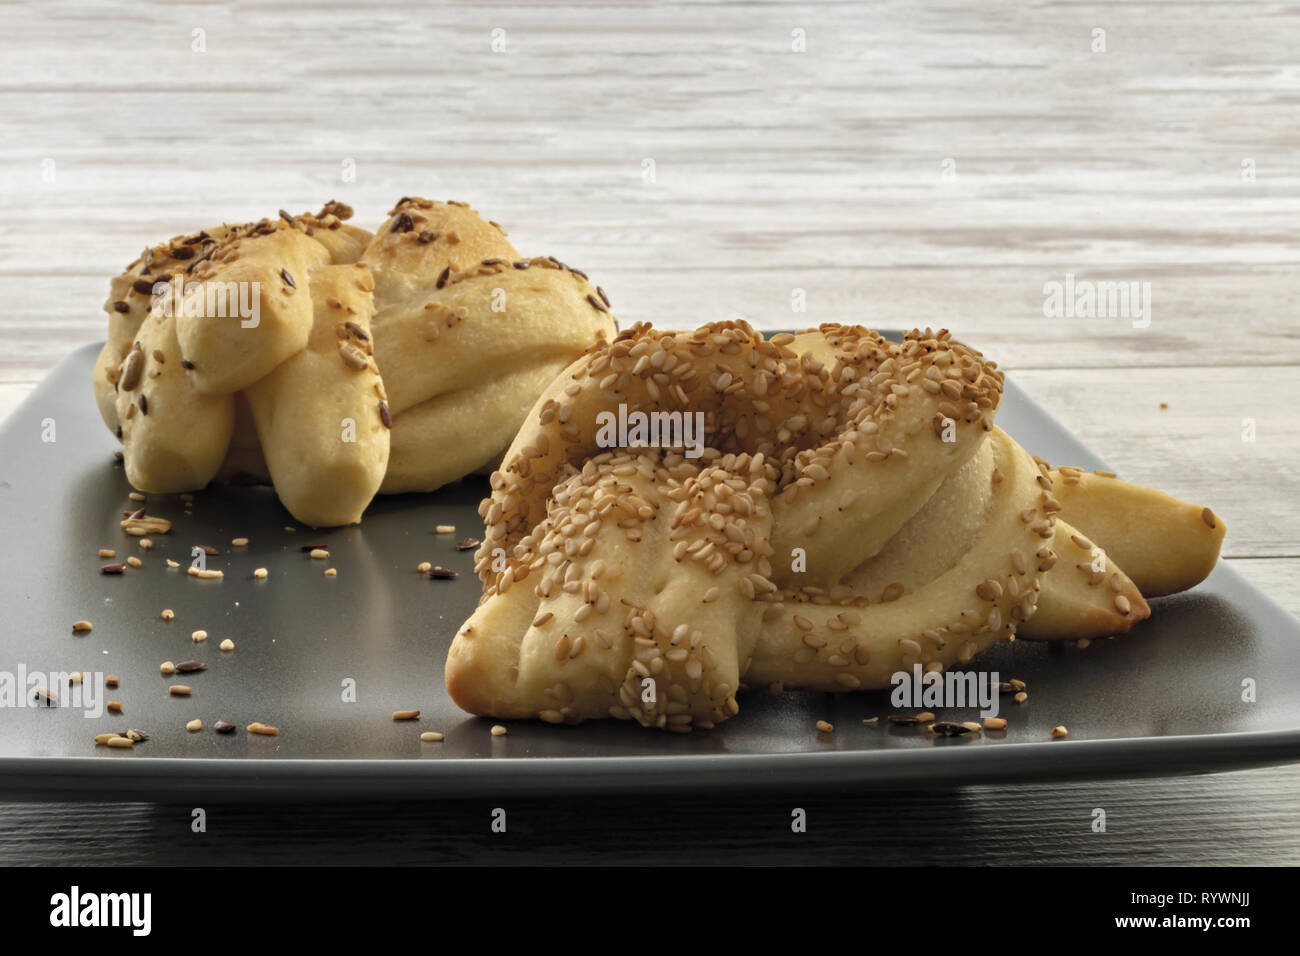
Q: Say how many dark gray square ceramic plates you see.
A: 1